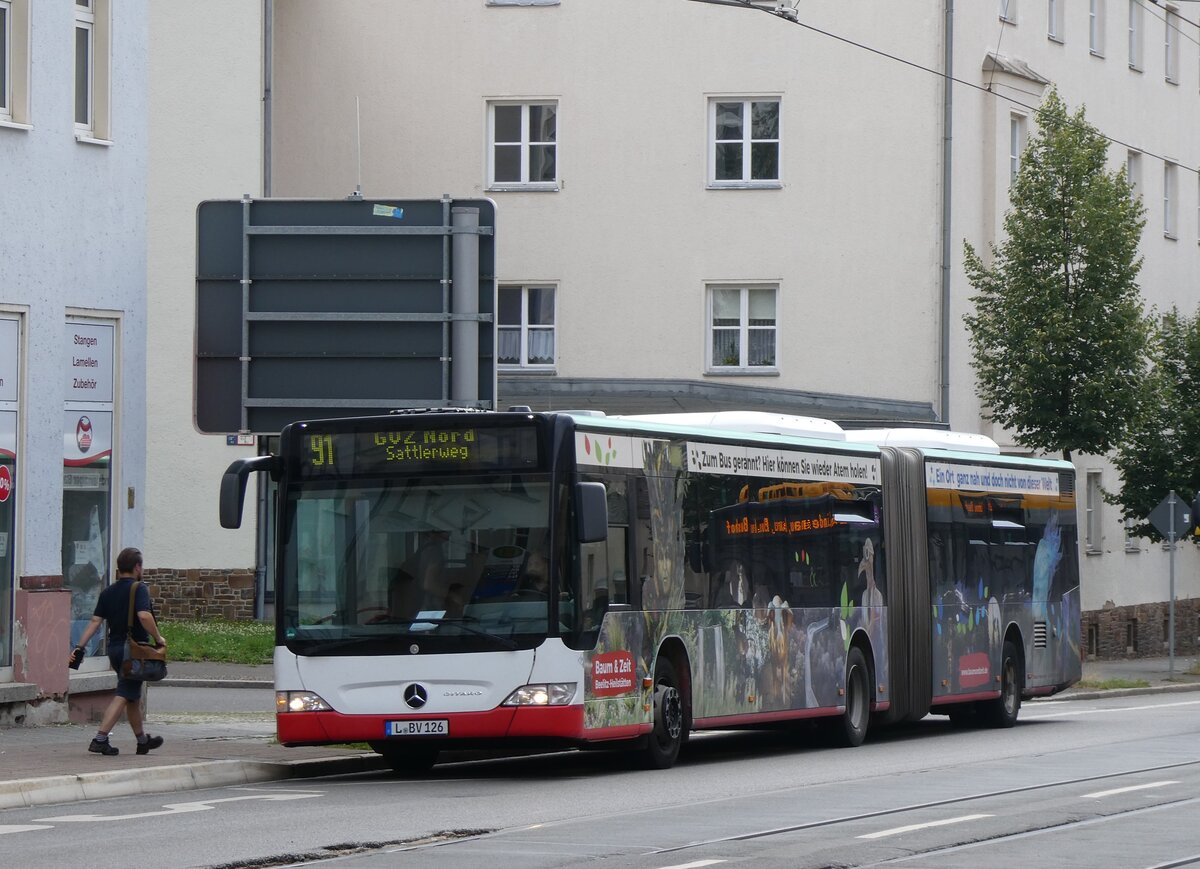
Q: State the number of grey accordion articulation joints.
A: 1